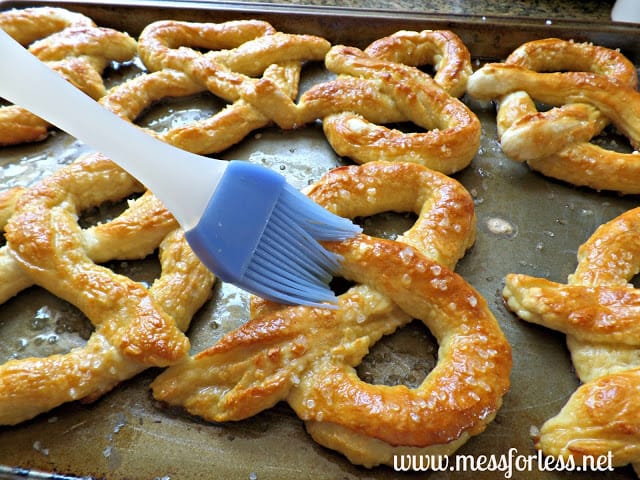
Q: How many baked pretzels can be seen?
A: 7